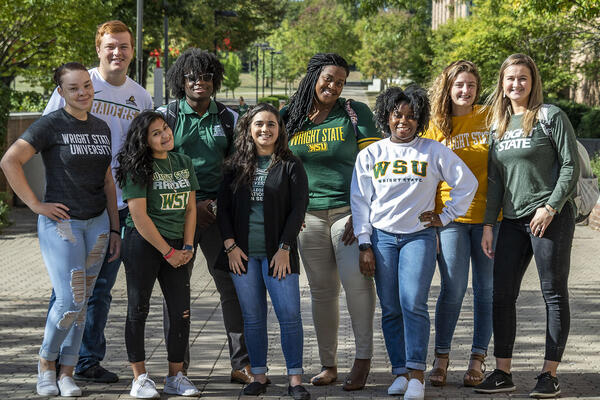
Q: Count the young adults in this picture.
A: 9